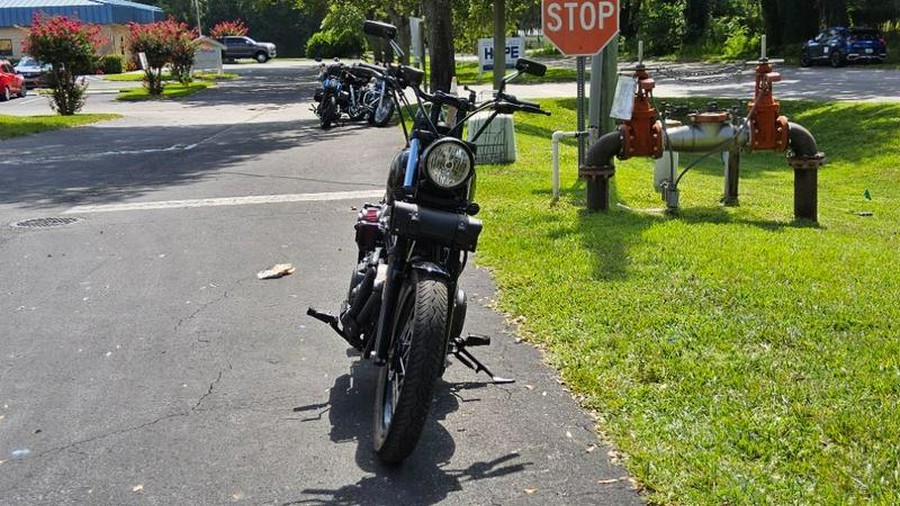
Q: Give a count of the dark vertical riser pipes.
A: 2